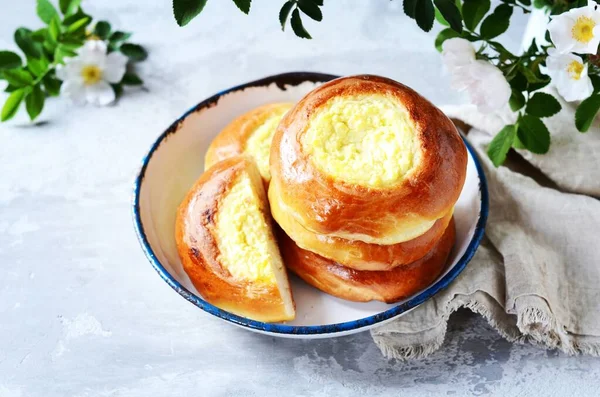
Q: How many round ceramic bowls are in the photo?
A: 1